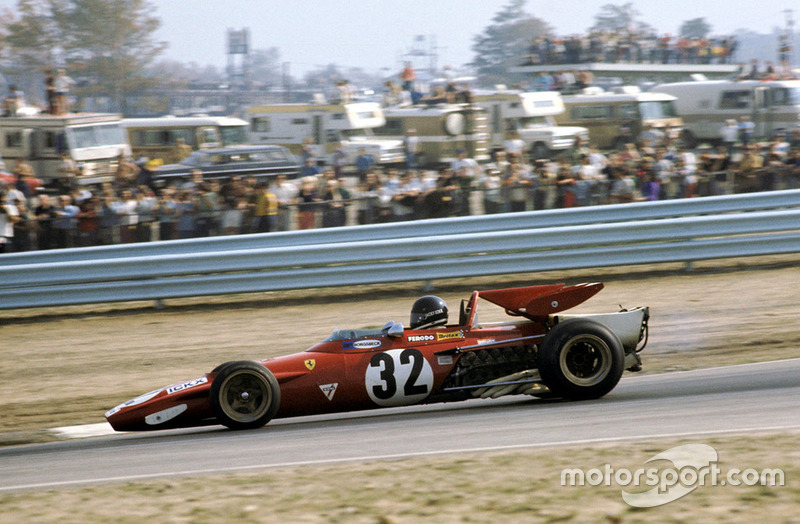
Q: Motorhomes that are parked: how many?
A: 7